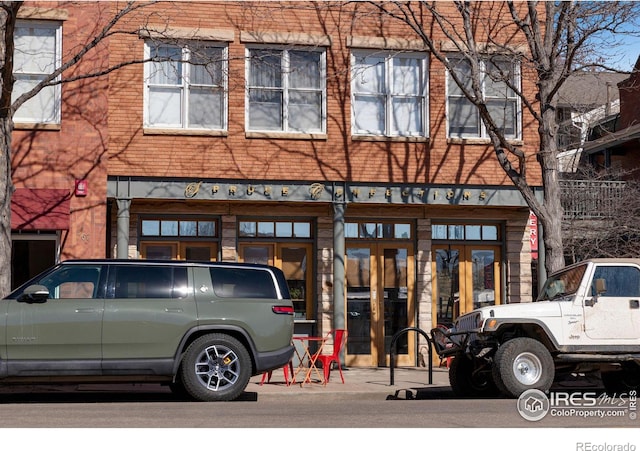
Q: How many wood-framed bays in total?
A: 4